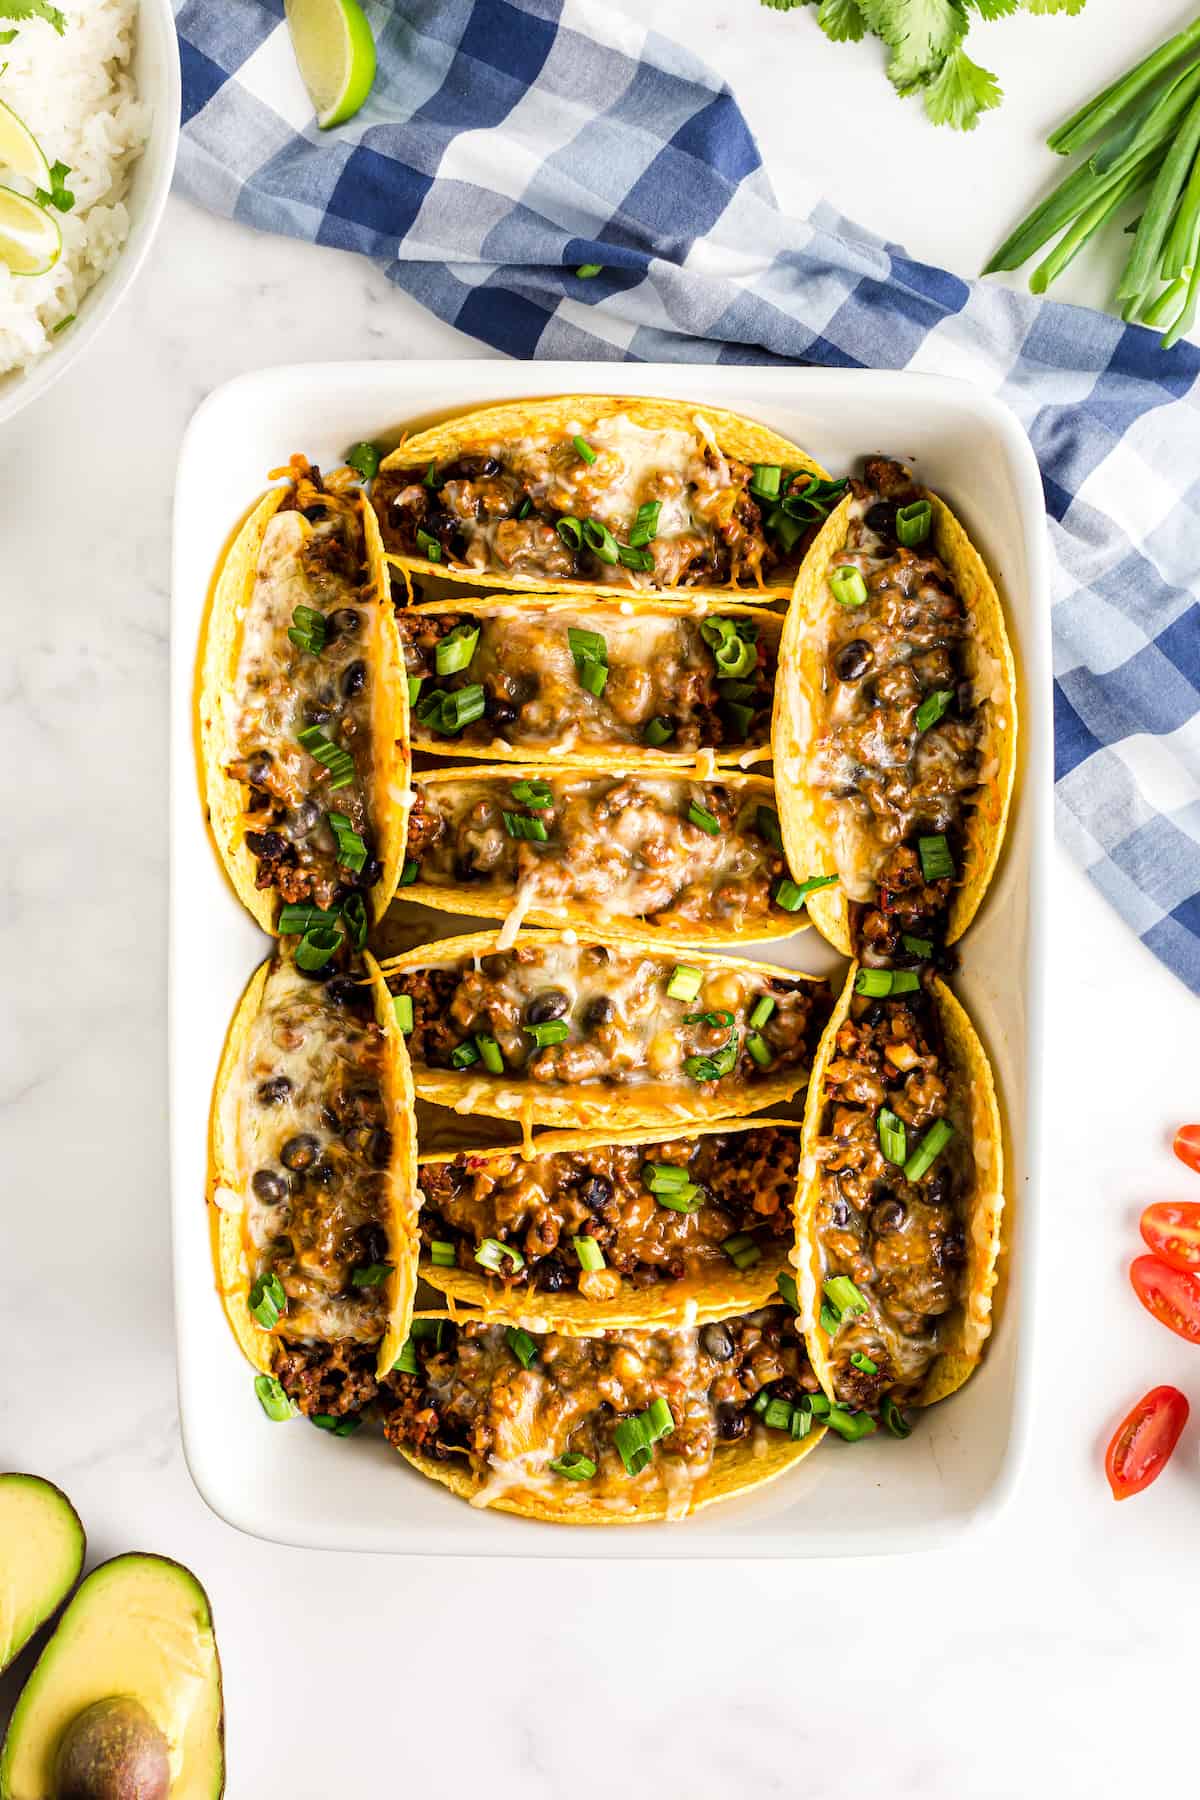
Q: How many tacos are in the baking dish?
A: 10